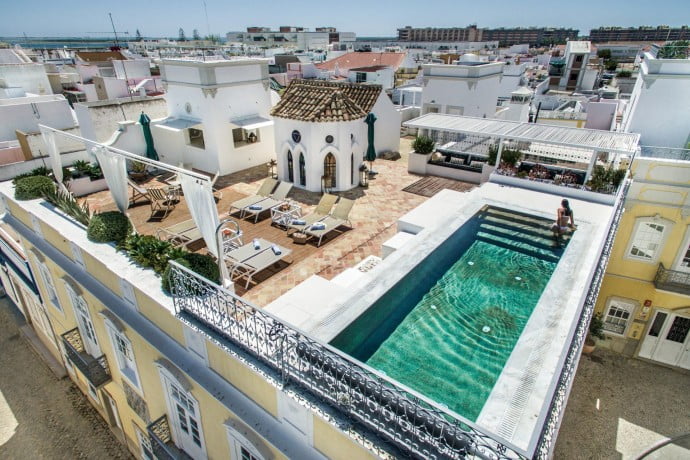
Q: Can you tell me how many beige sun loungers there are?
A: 8